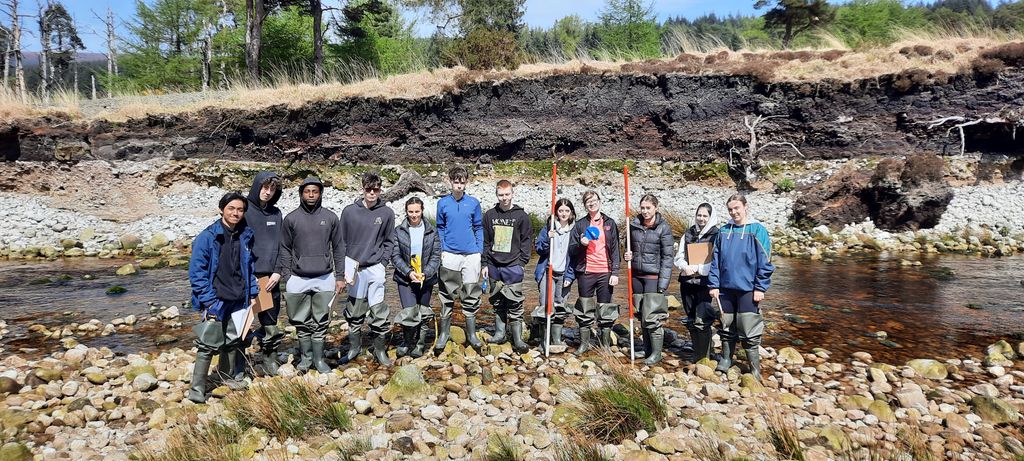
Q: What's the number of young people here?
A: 12